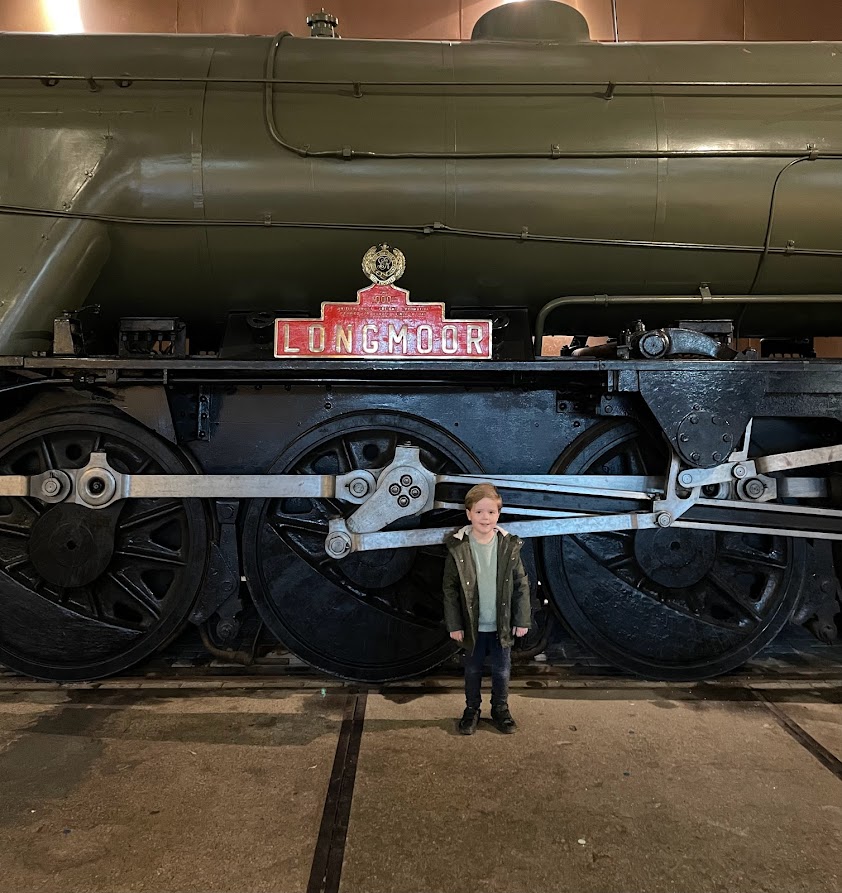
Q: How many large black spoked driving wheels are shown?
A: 3